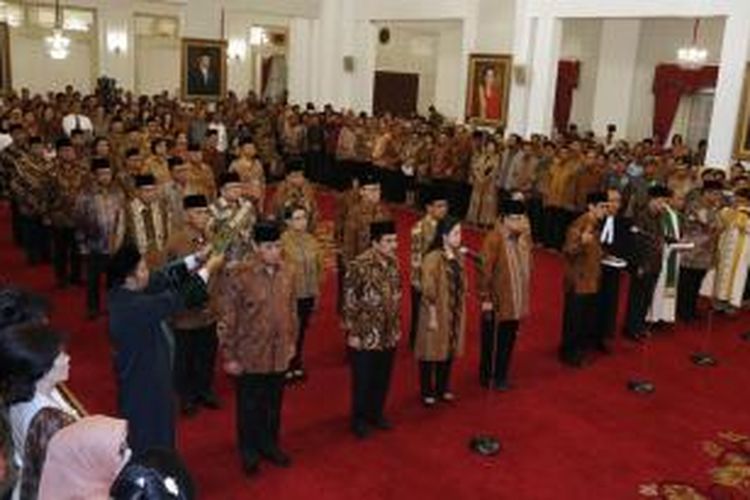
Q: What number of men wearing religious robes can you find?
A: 4